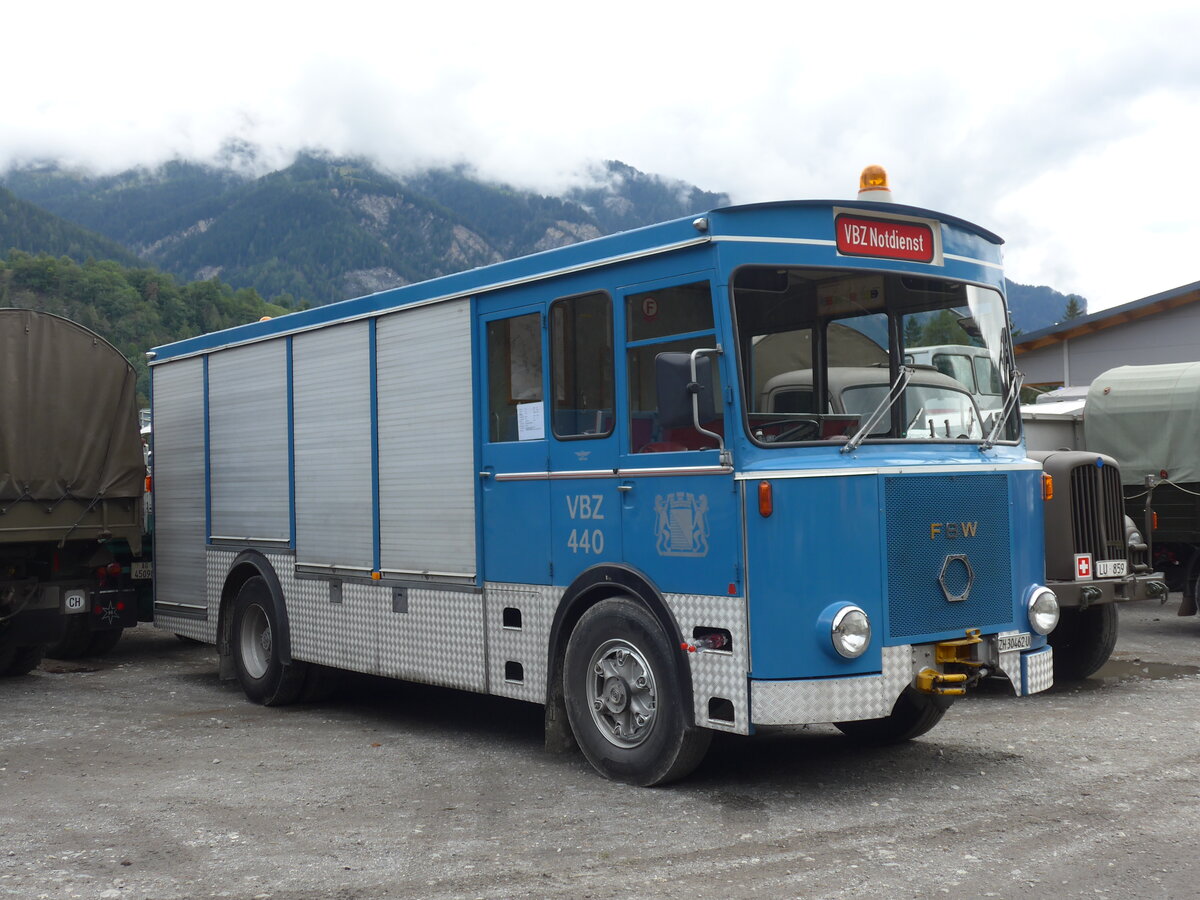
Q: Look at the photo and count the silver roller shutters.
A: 4